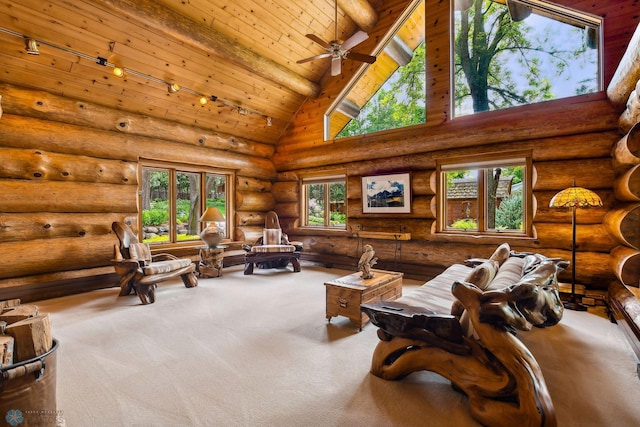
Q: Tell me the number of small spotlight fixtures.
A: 6